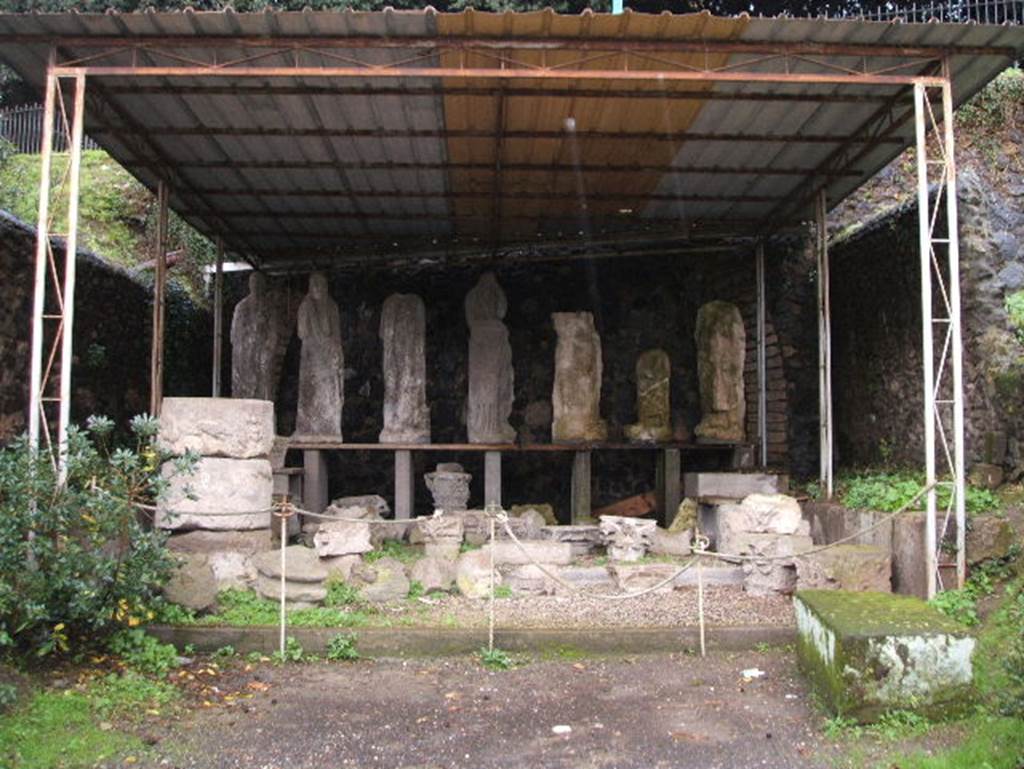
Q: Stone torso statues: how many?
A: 7